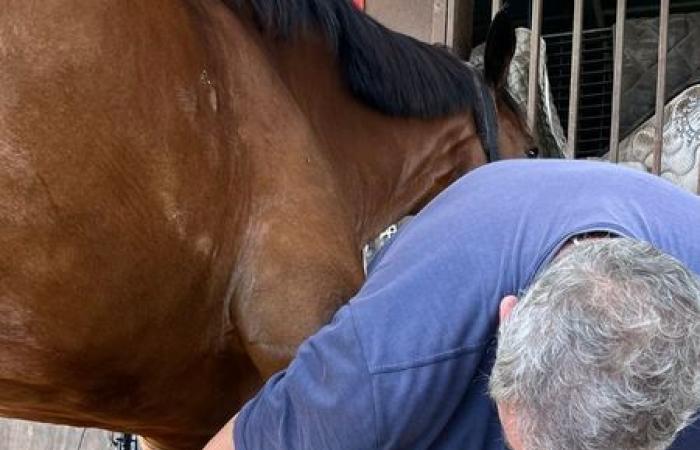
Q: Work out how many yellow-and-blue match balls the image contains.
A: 0